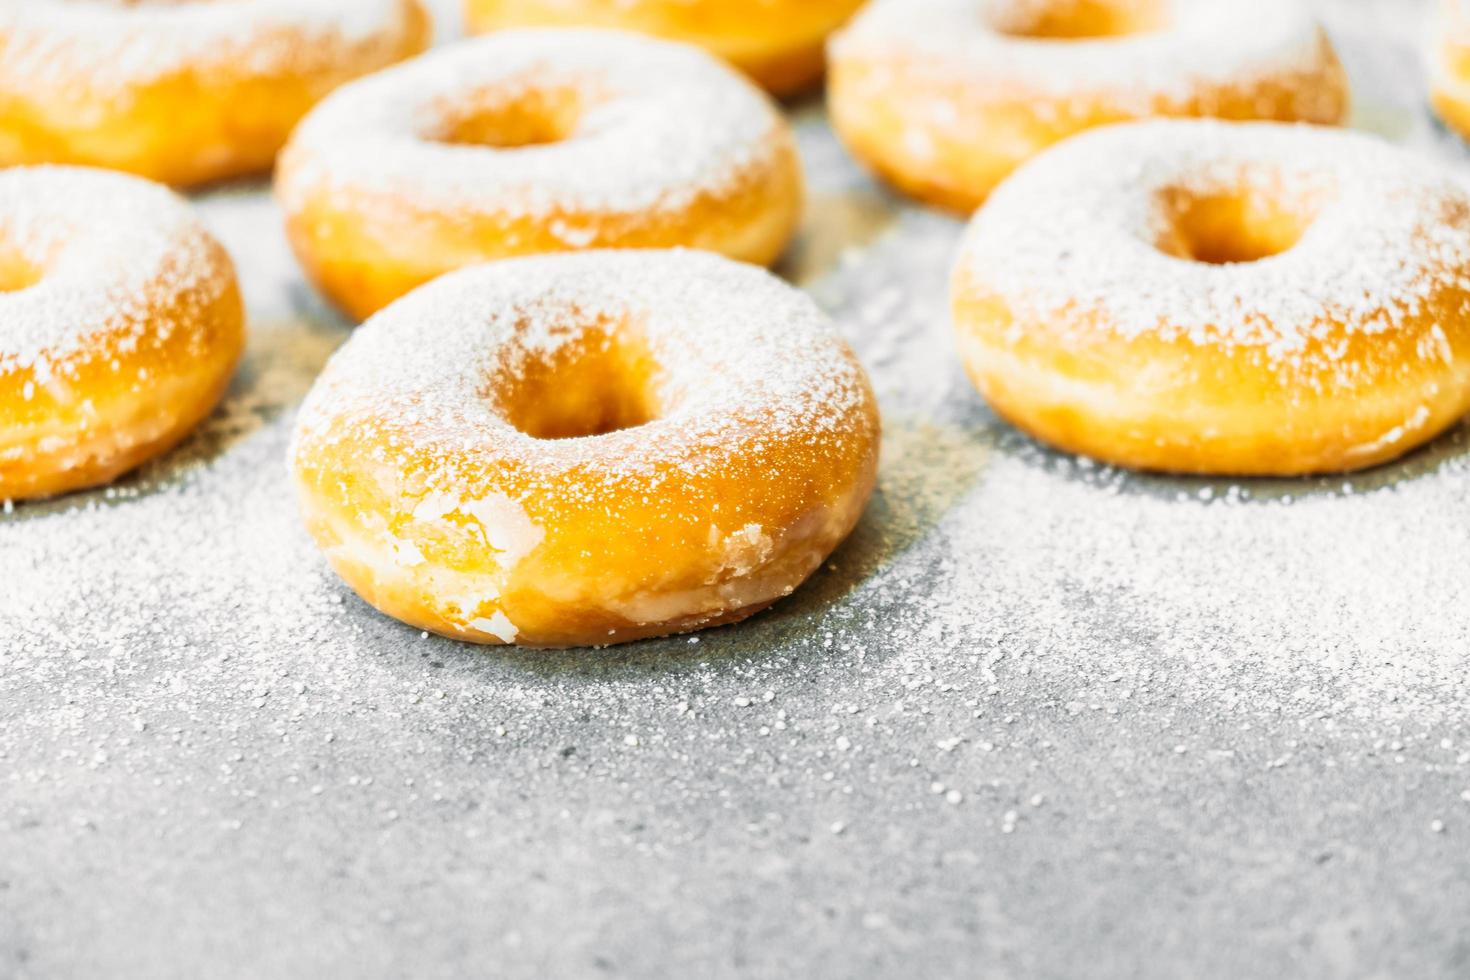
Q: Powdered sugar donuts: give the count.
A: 8